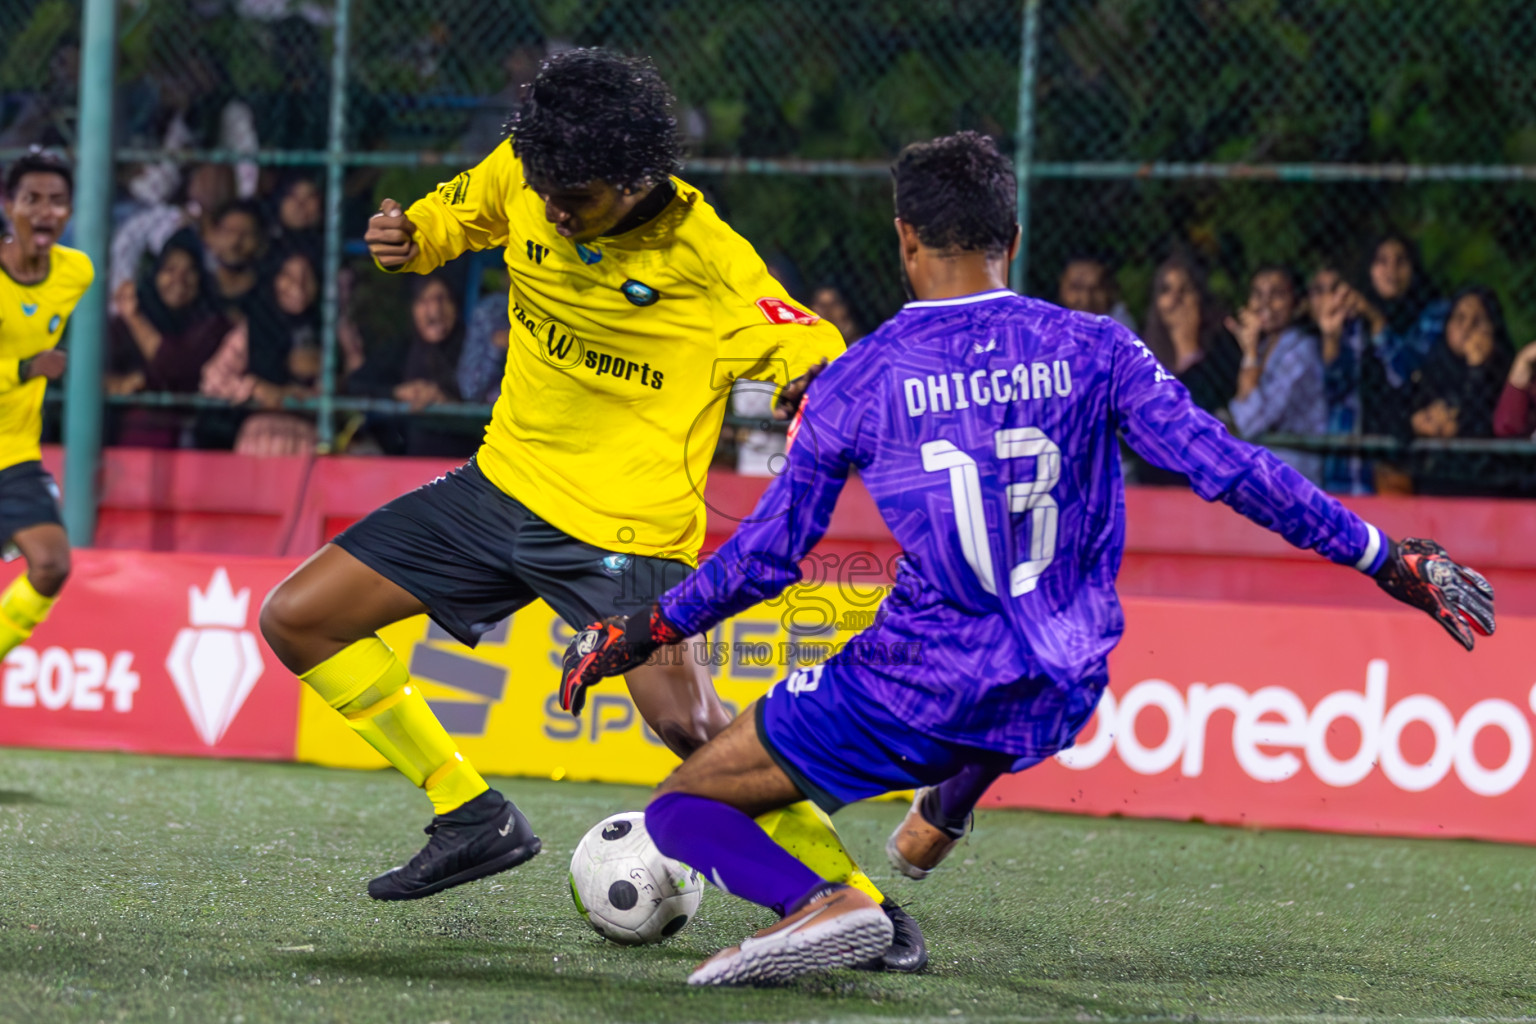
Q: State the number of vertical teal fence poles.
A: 3